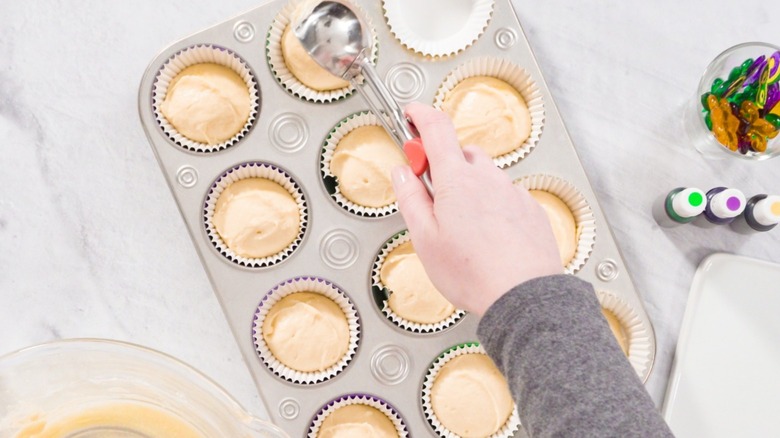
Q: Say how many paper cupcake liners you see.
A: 12